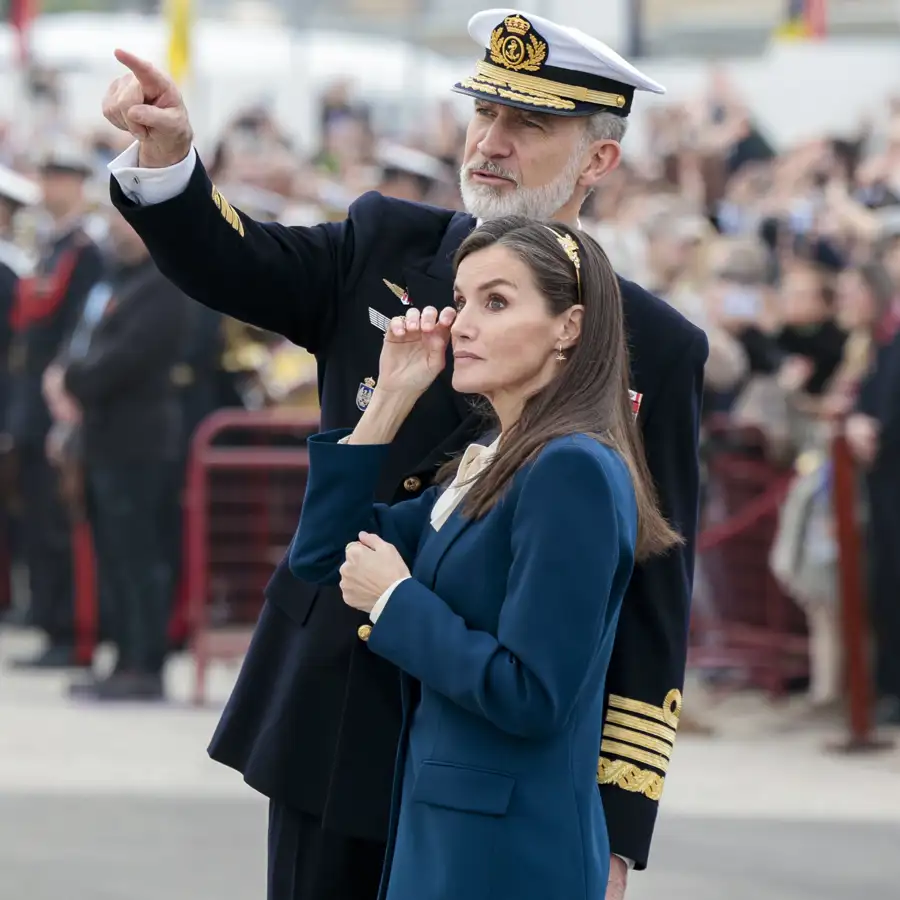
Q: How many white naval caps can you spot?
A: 4